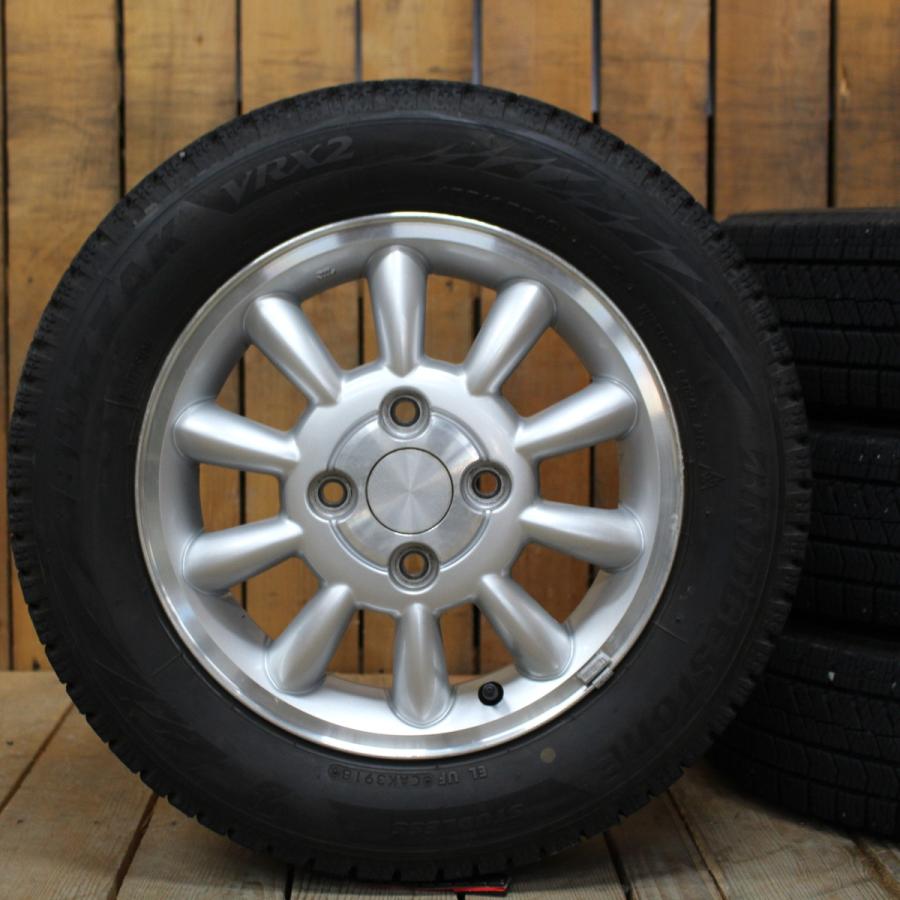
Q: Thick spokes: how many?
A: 10